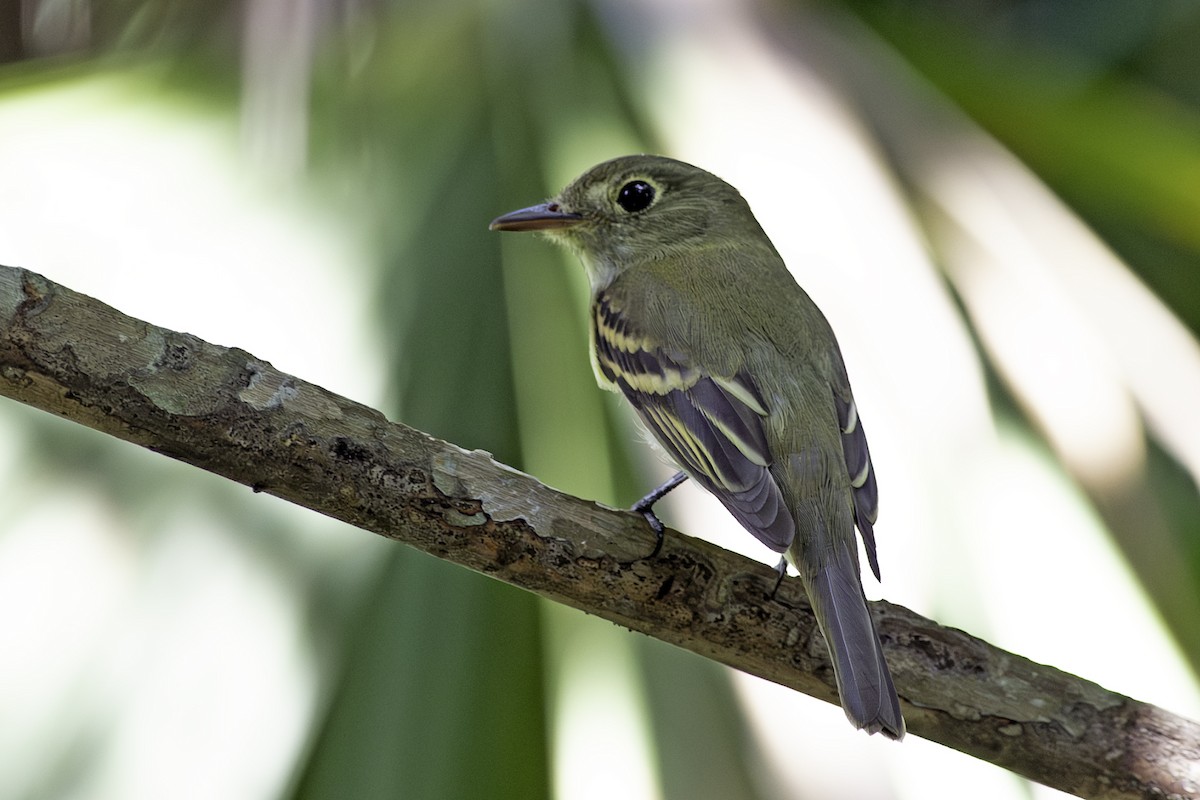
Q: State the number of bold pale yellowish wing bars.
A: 2